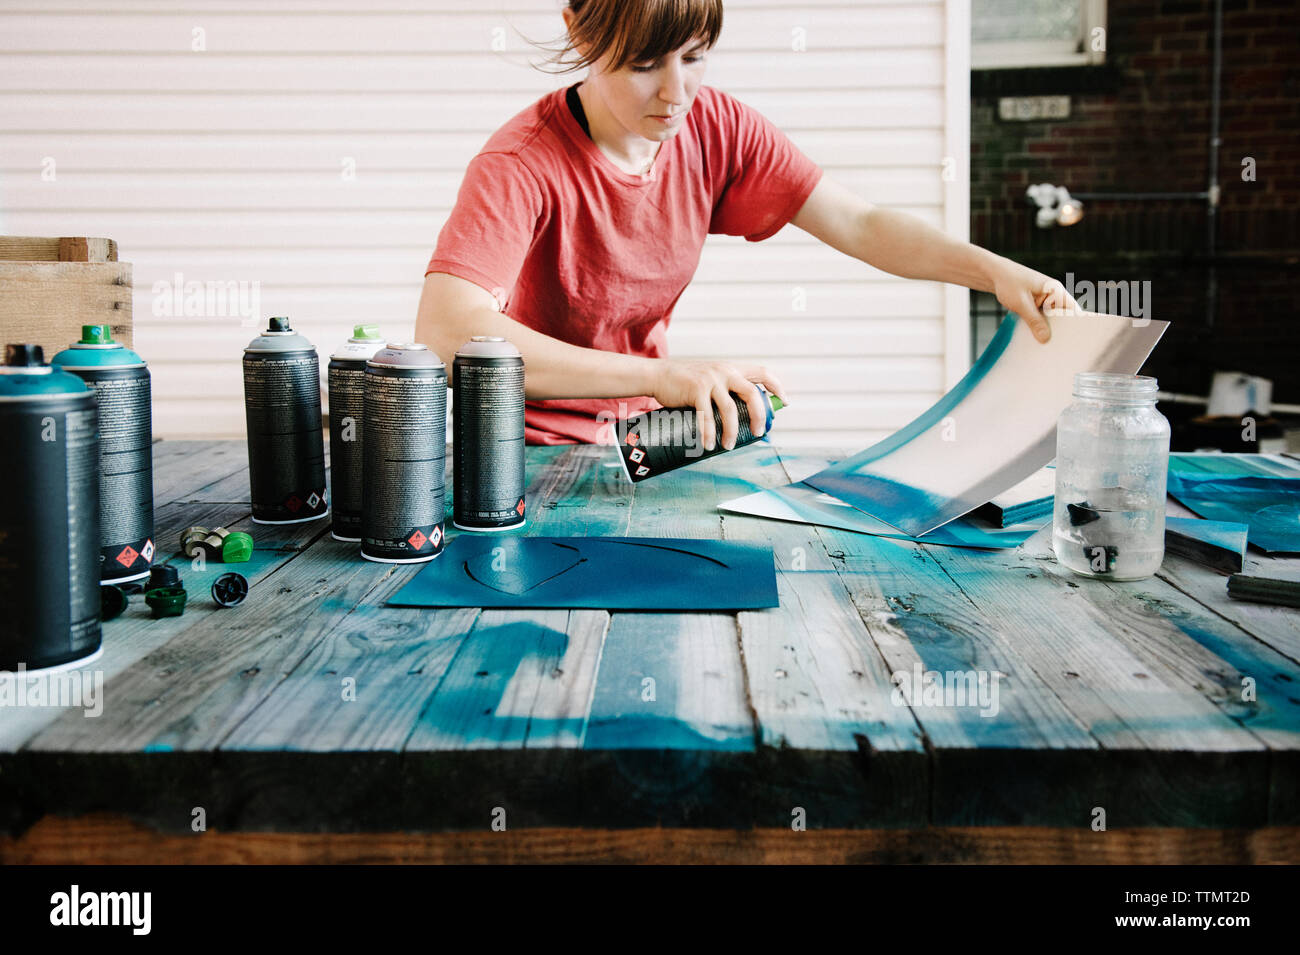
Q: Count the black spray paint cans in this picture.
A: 7